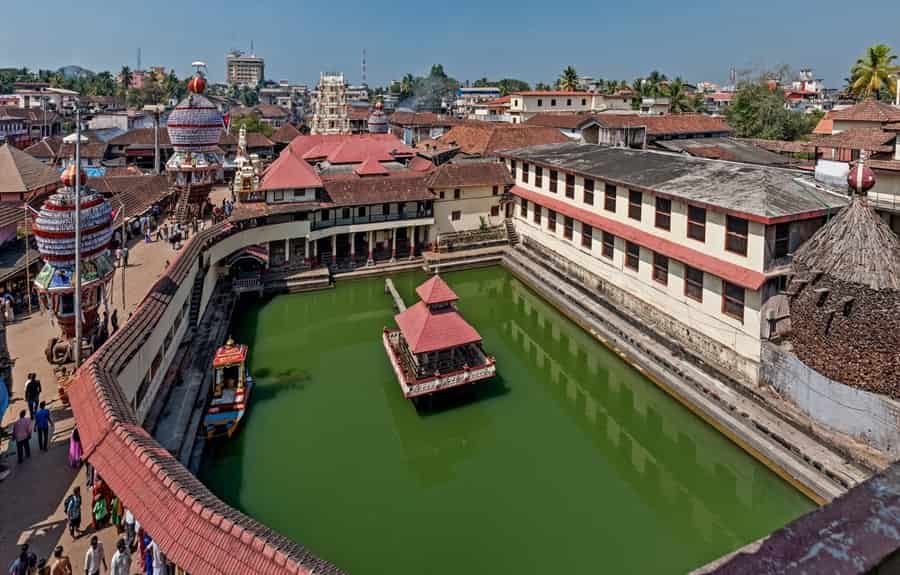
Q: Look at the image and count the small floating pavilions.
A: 1